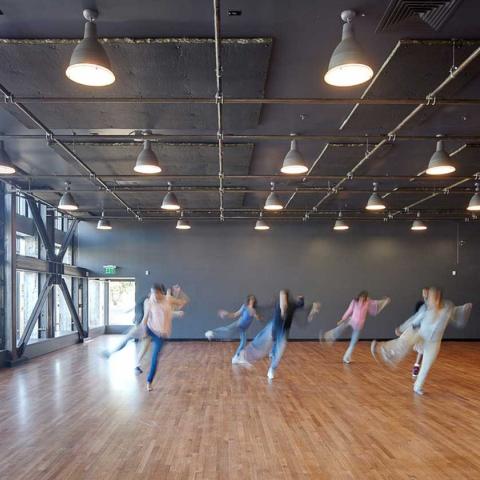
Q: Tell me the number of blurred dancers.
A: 7